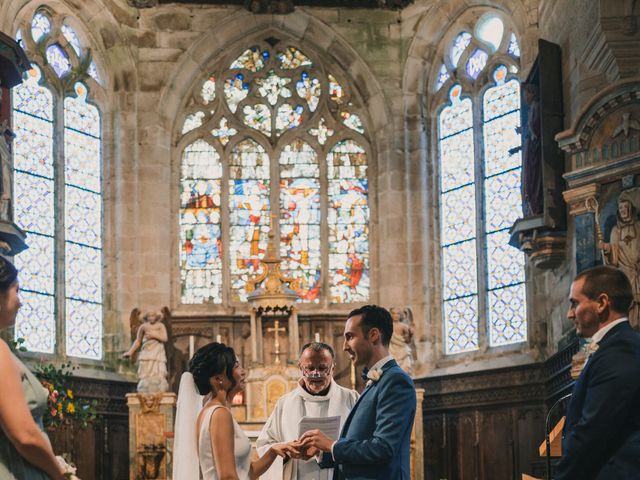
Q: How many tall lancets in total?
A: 8